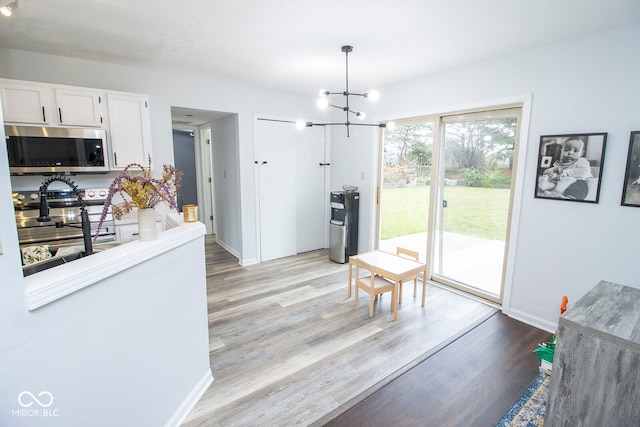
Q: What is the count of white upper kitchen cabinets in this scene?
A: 3